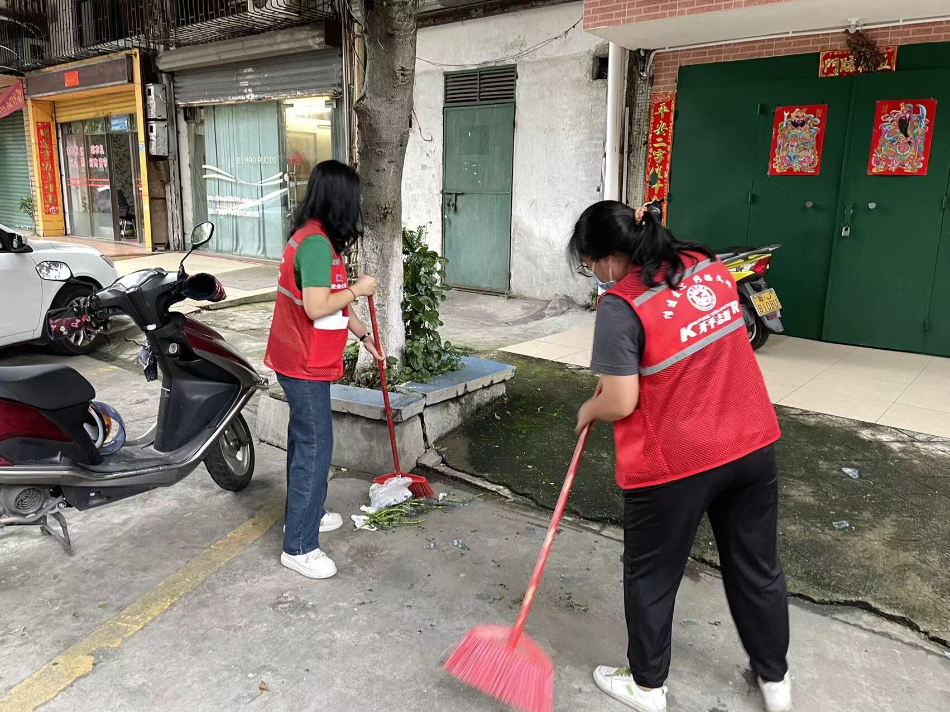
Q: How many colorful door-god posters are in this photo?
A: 2